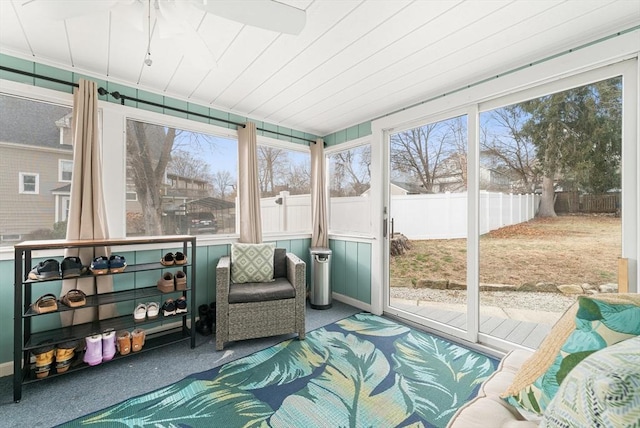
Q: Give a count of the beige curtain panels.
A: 3